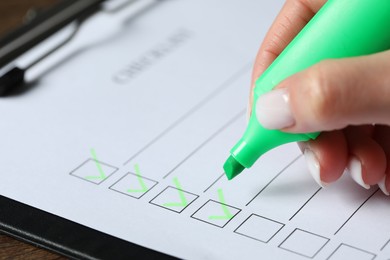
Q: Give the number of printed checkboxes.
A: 7